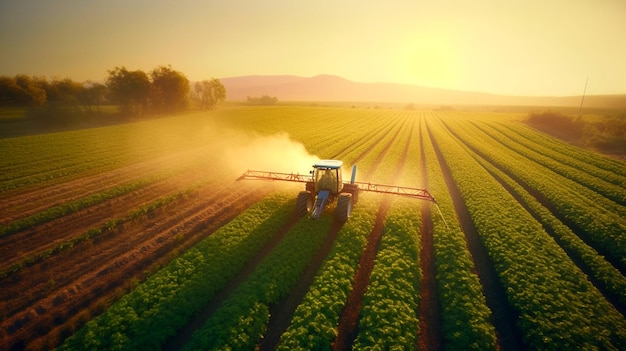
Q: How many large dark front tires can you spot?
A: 2